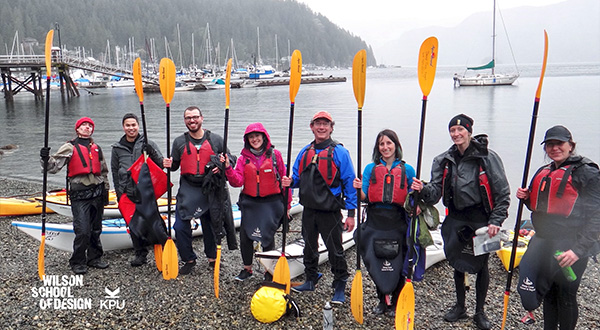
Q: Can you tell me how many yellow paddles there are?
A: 8